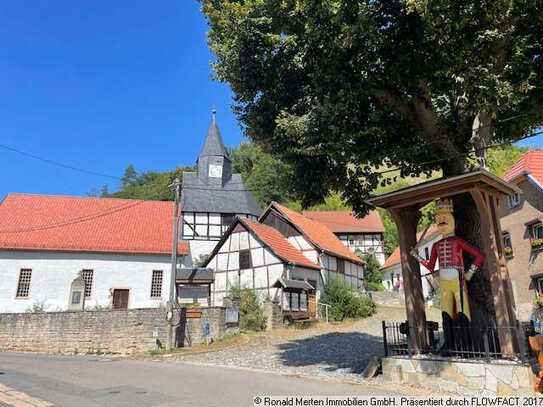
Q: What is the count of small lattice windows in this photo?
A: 3